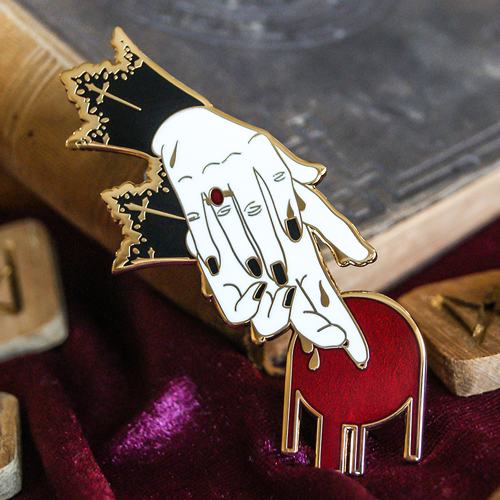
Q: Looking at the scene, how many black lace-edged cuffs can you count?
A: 2